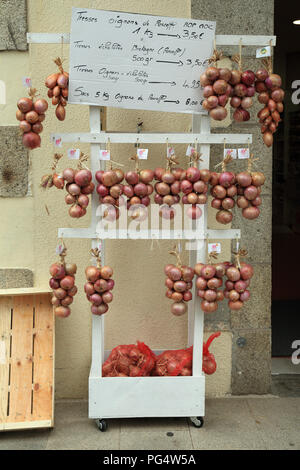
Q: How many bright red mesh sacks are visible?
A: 2